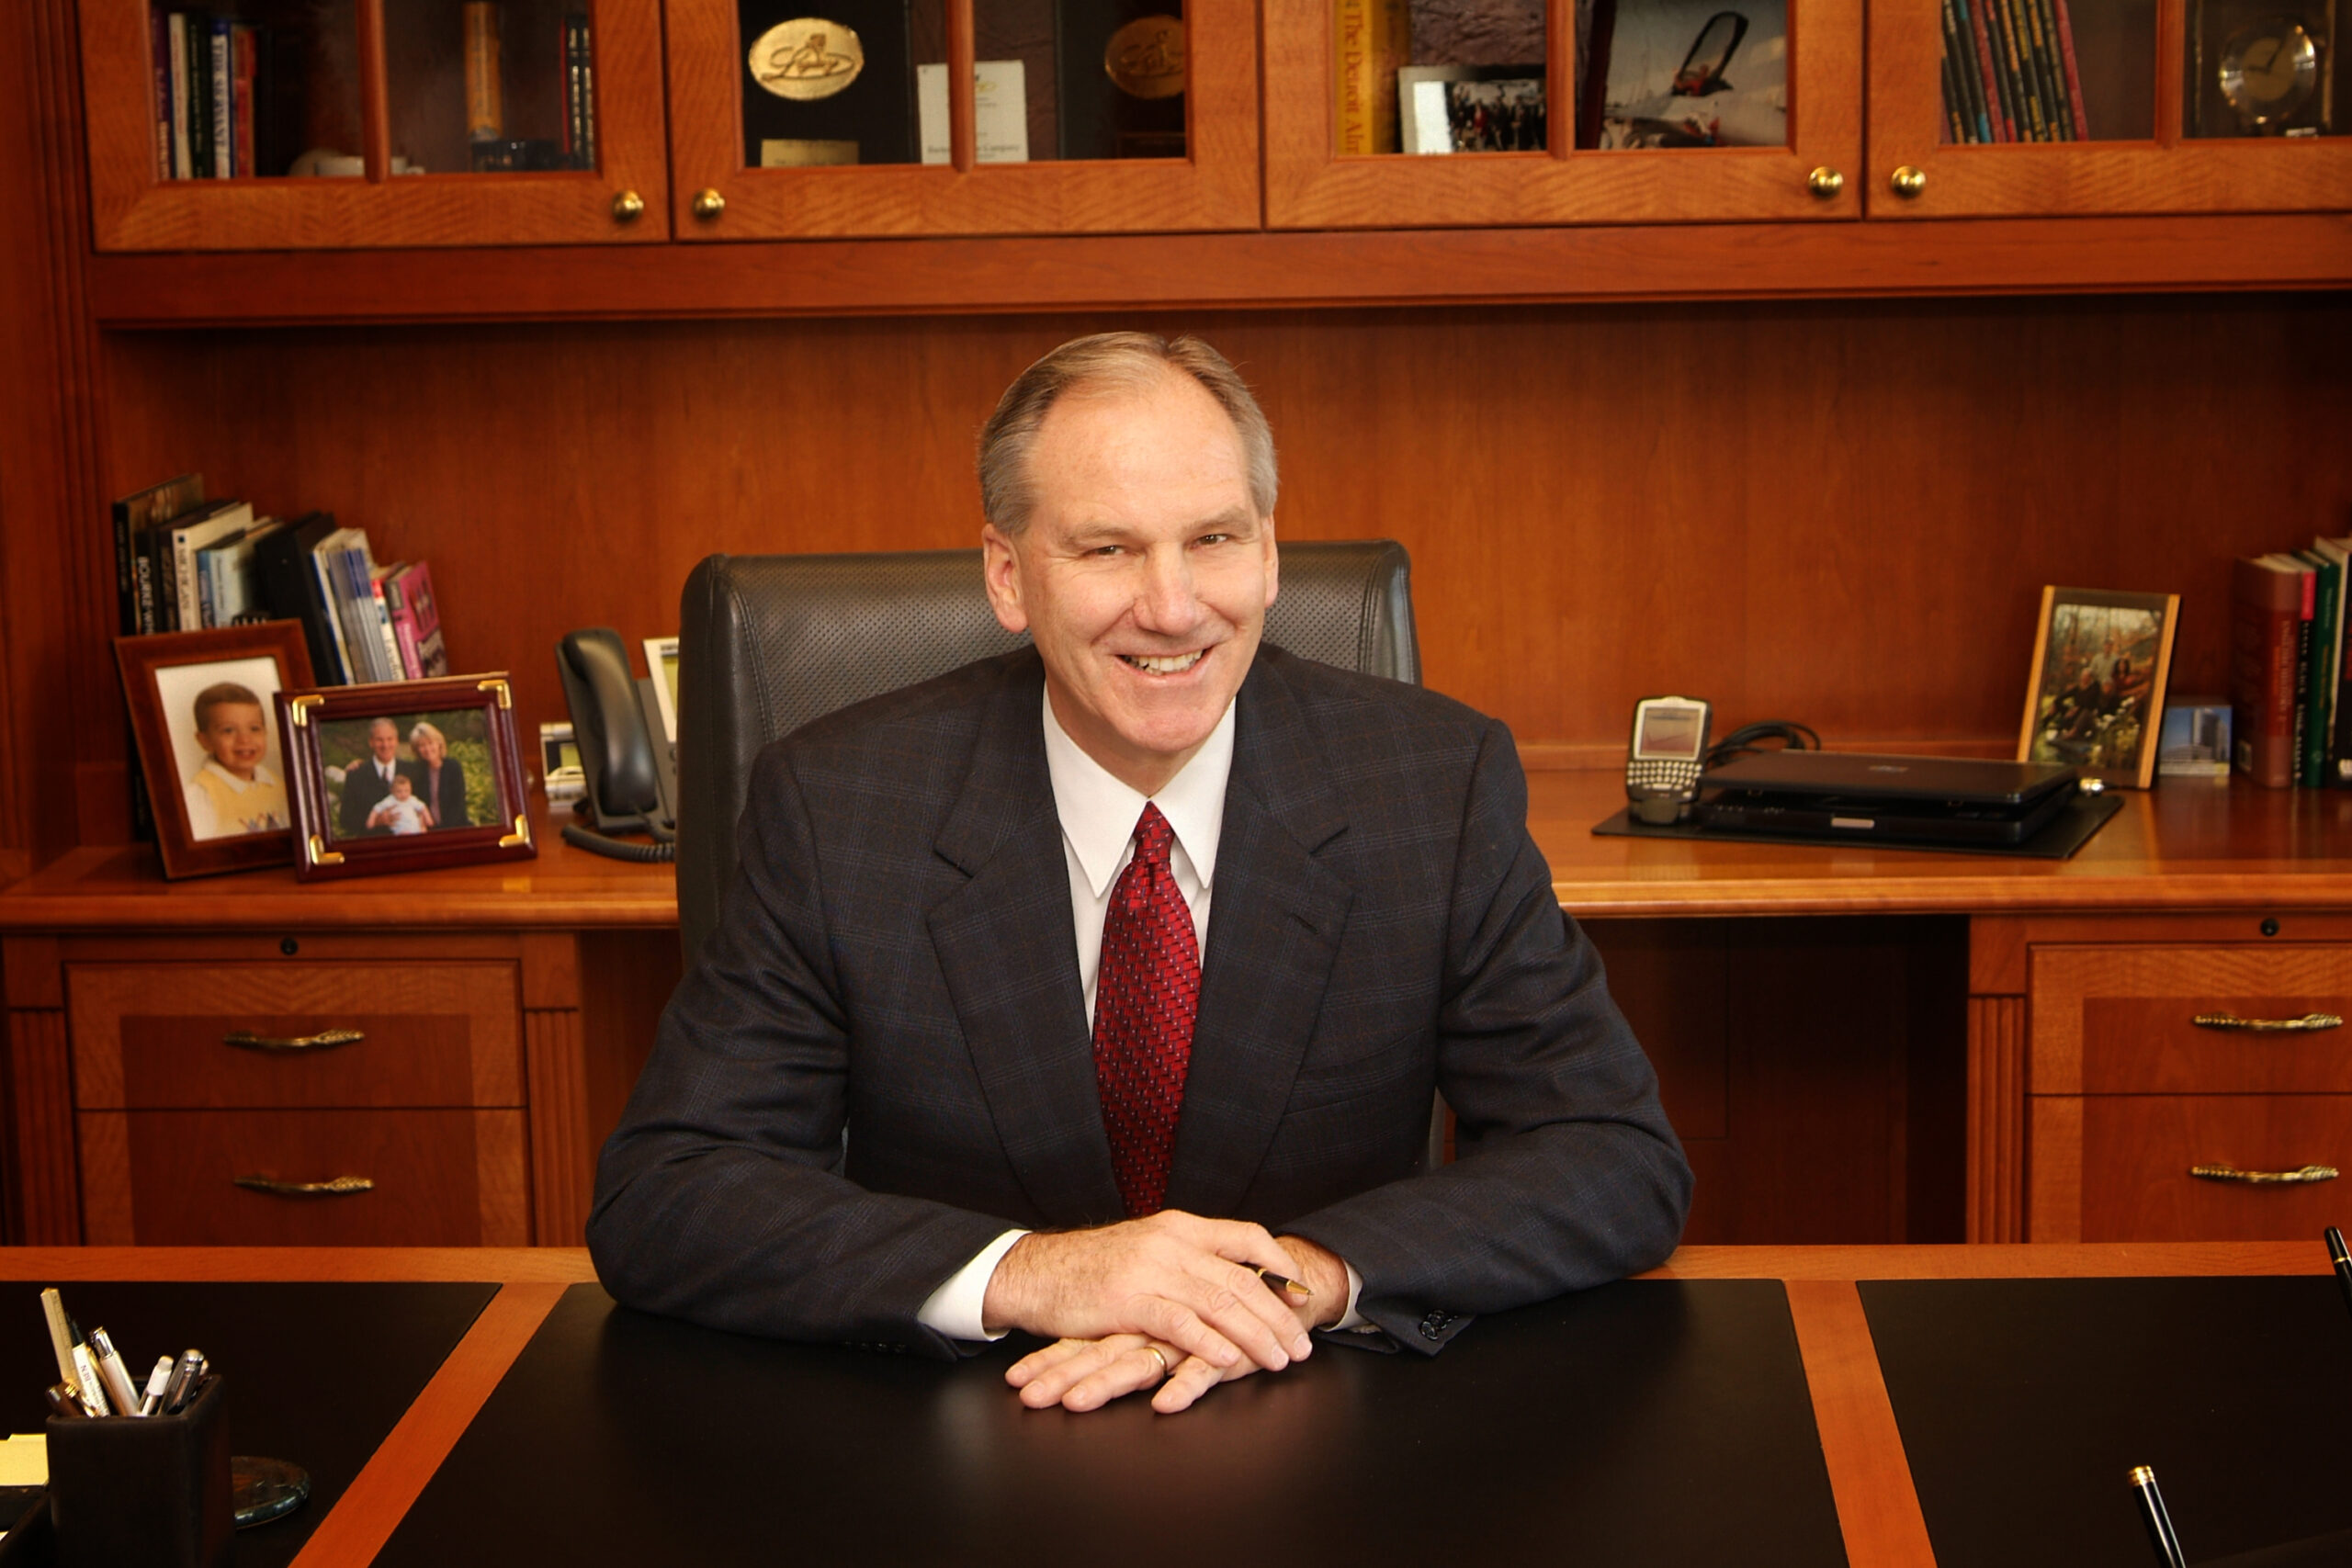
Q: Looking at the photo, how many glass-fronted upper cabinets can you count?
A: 4